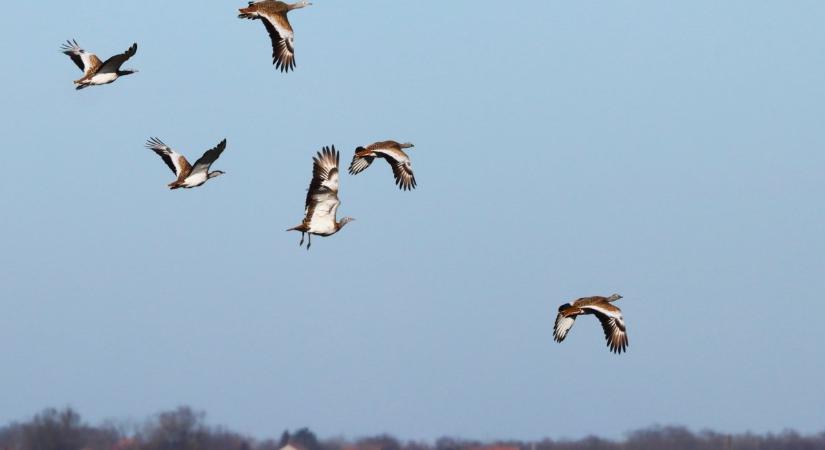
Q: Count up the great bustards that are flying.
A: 6